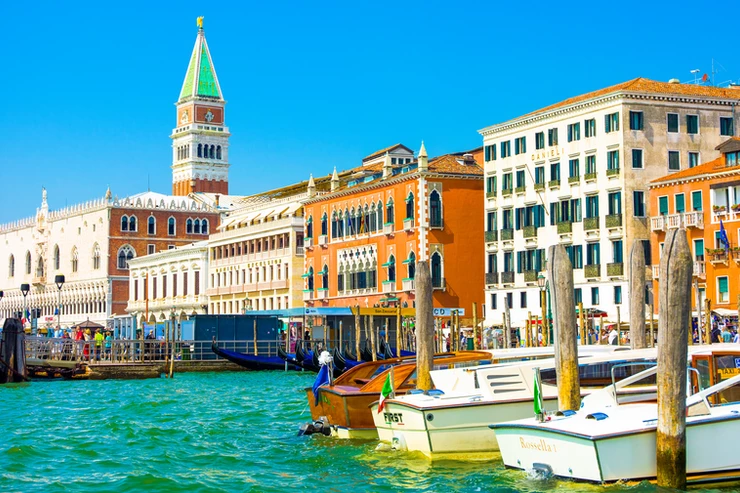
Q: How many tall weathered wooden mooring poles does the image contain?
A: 4